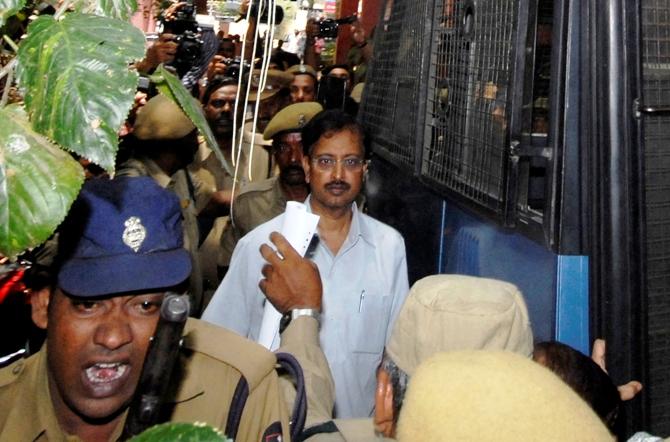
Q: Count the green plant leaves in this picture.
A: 6